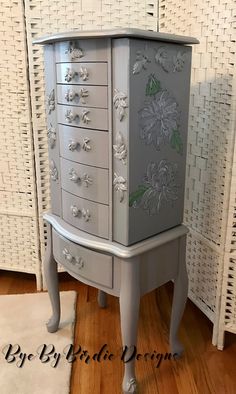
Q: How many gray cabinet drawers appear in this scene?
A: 7